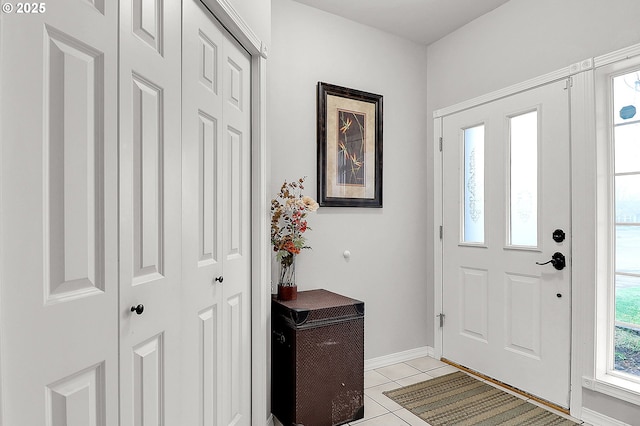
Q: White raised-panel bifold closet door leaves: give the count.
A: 4